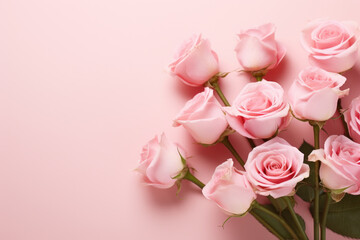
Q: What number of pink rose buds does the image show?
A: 11